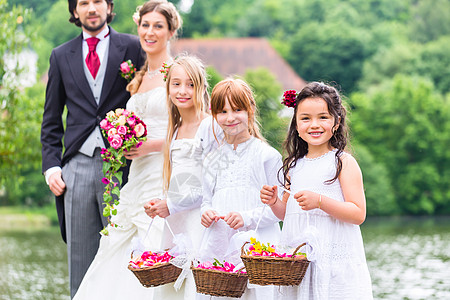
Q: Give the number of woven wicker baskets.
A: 3